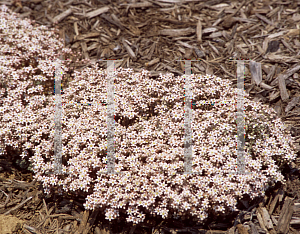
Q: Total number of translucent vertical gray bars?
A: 4